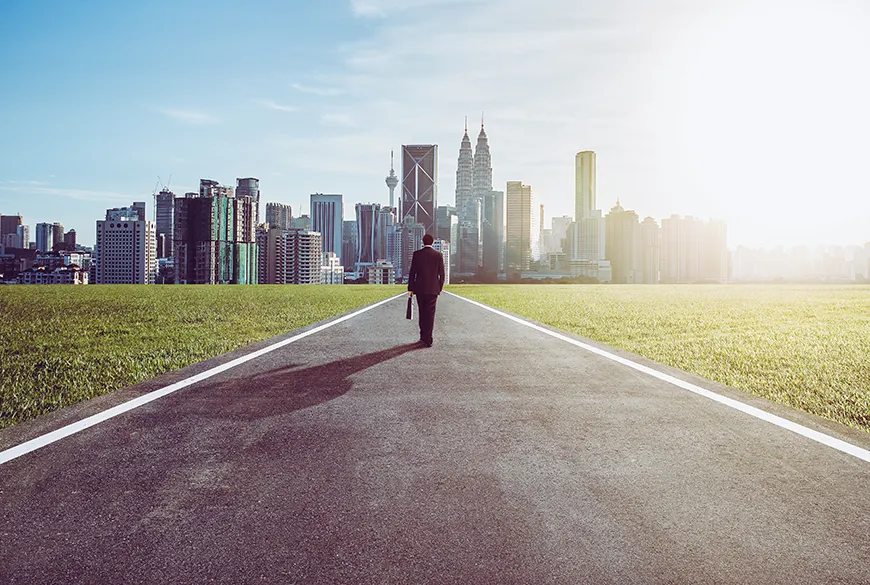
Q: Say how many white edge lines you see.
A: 2